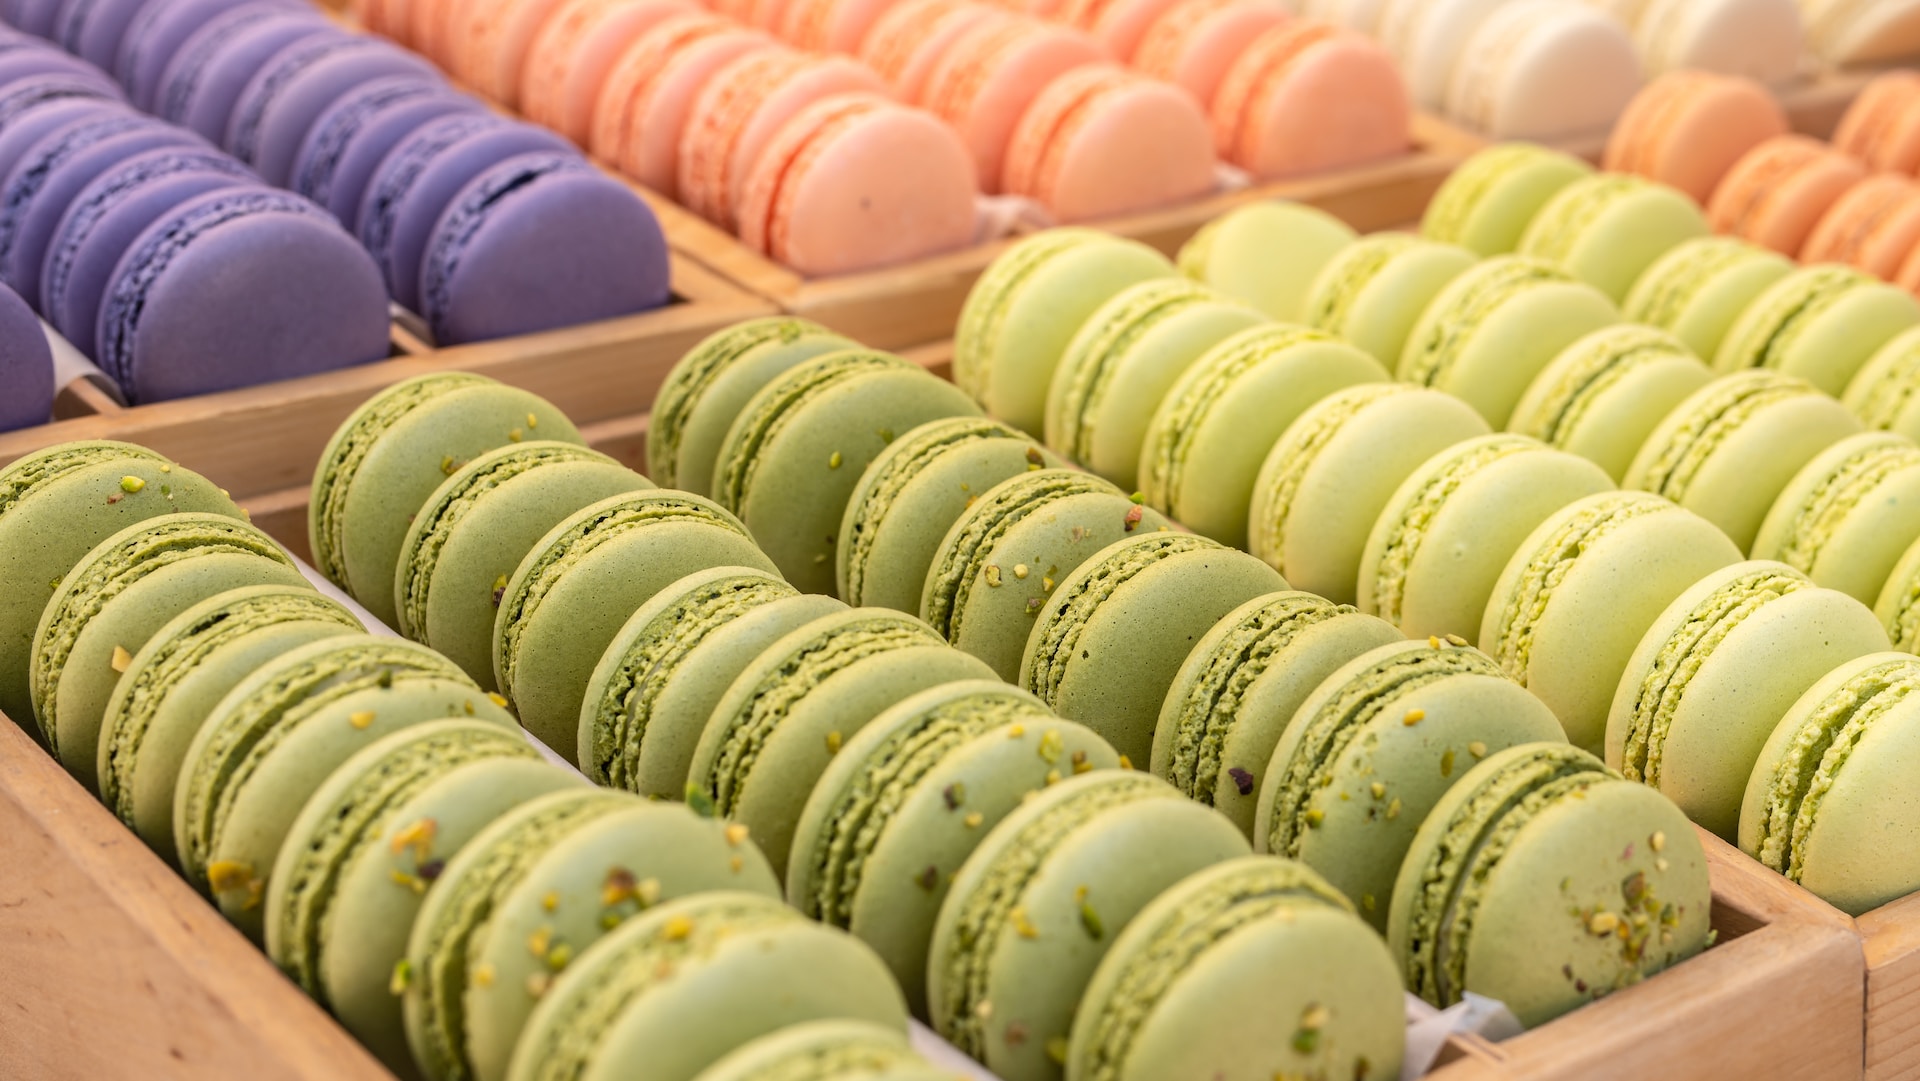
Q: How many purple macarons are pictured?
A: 14